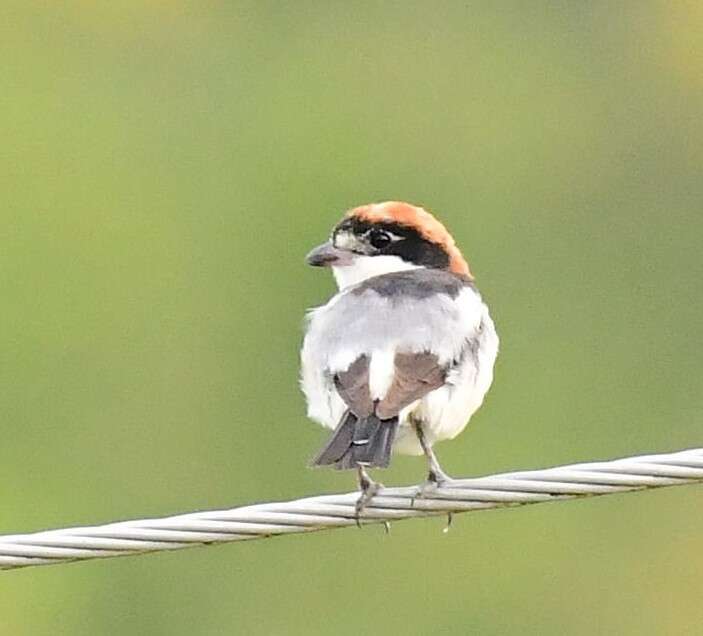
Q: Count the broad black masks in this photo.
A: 1